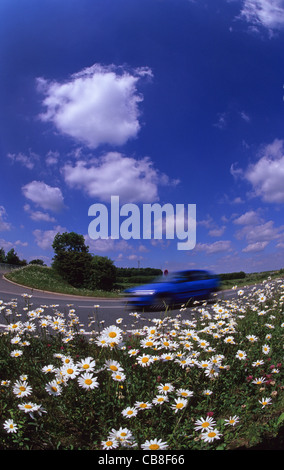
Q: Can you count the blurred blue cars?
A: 1